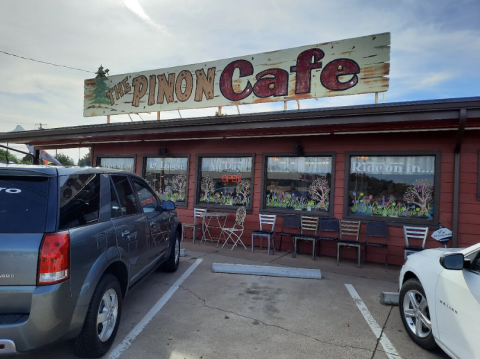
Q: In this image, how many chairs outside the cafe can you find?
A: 9